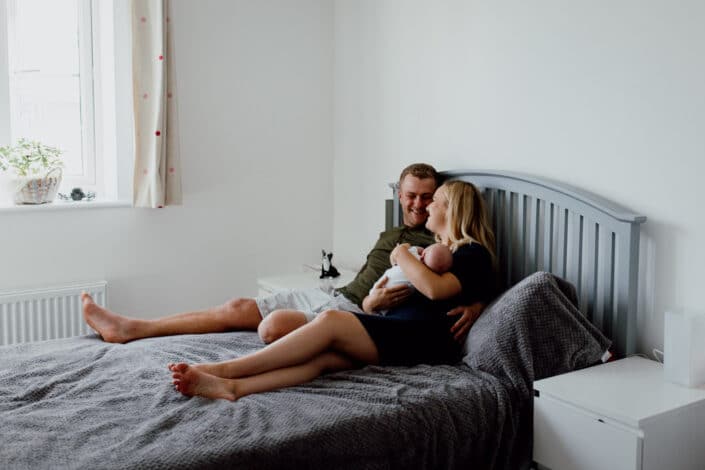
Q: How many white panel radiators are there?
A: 1